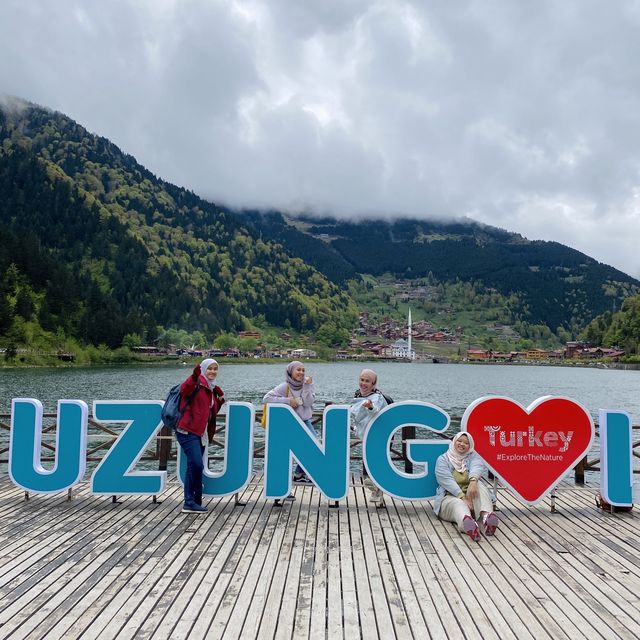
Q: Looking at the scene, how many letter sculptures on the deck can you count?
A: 6